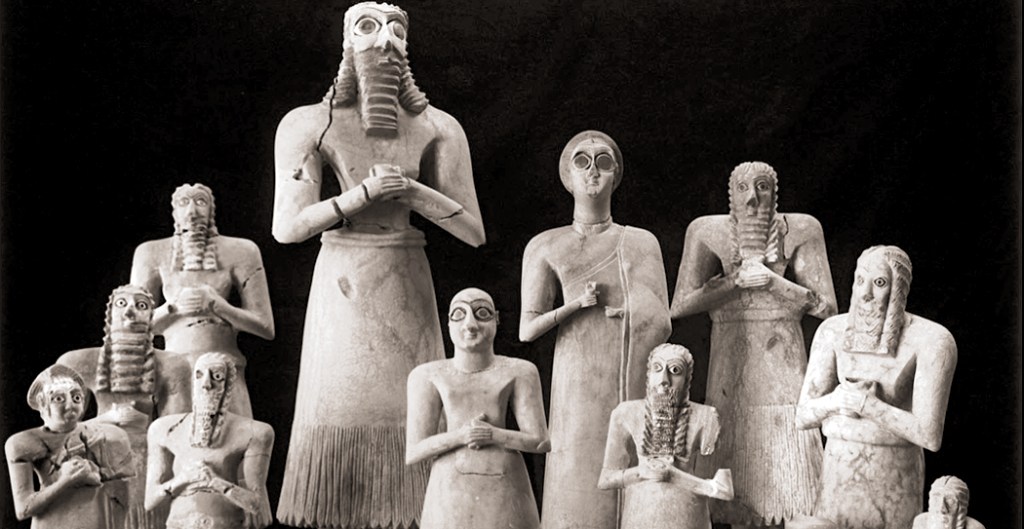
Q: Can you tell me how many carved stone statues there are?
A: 11